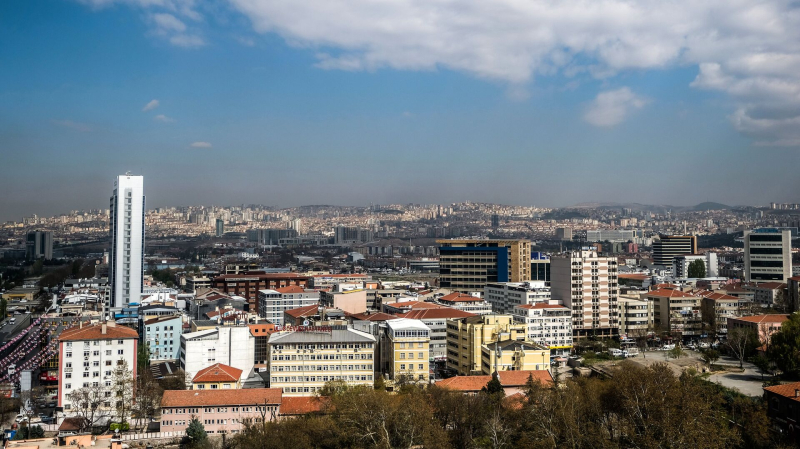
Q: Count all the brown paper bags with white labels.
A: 0